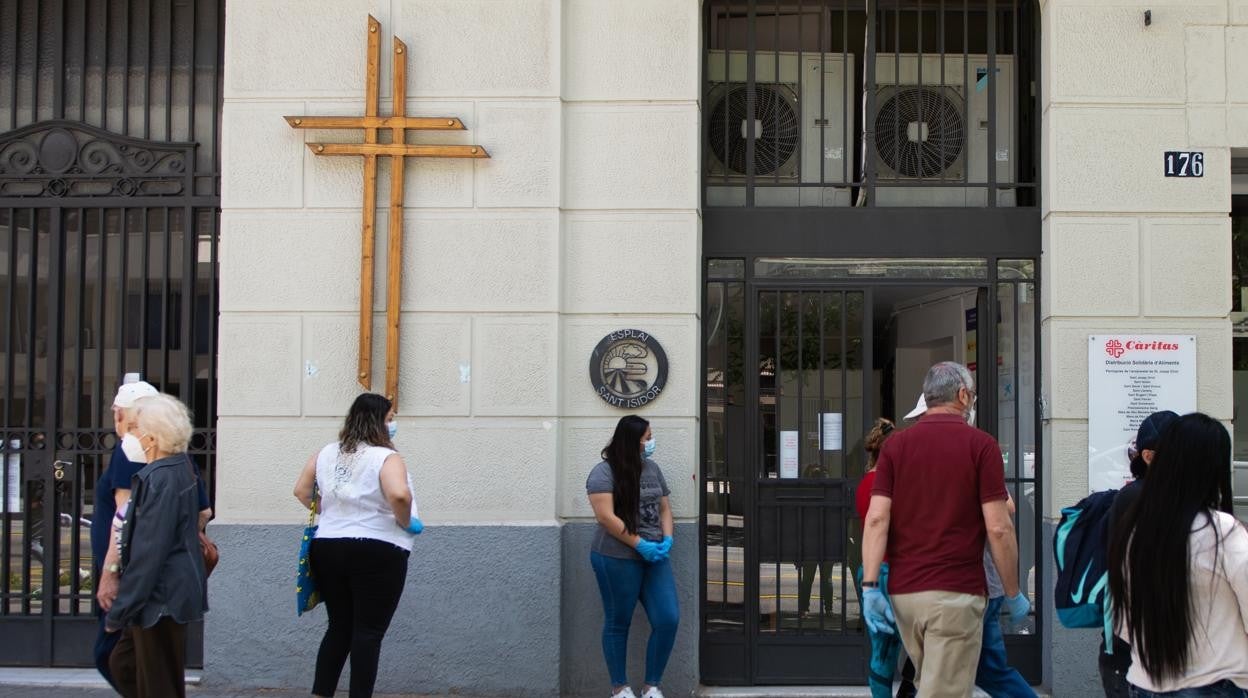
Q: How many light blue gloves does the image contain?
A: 5